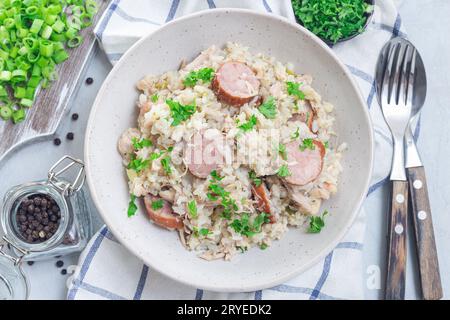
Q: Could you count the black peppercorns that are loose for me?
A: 7